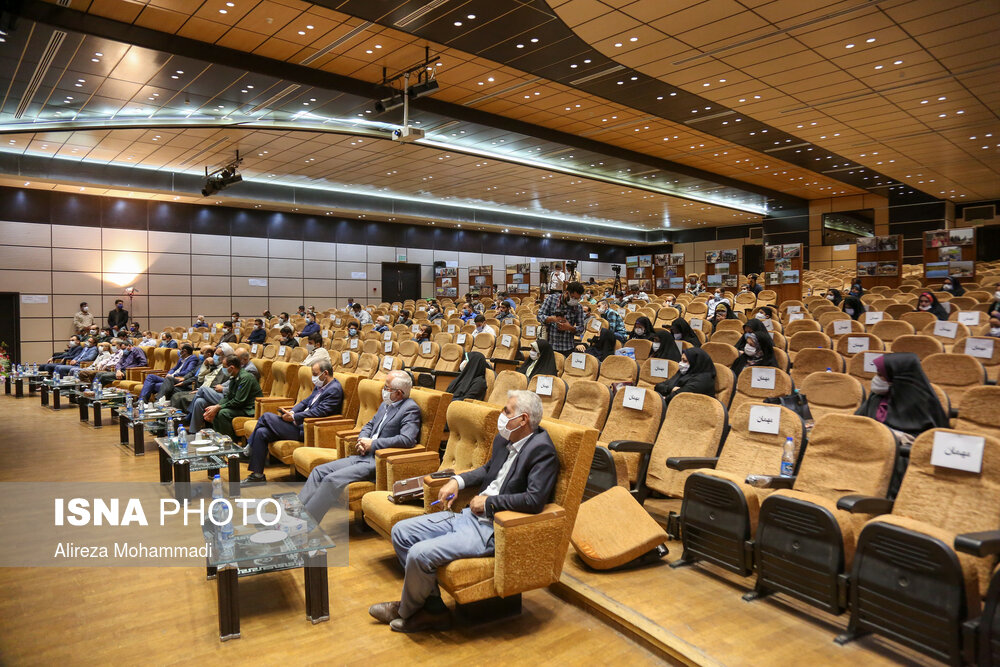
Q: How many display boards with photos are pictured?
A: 10